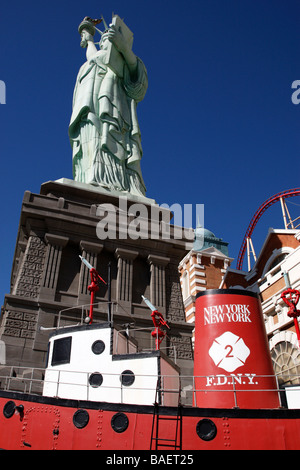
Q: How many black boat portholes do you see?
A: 7